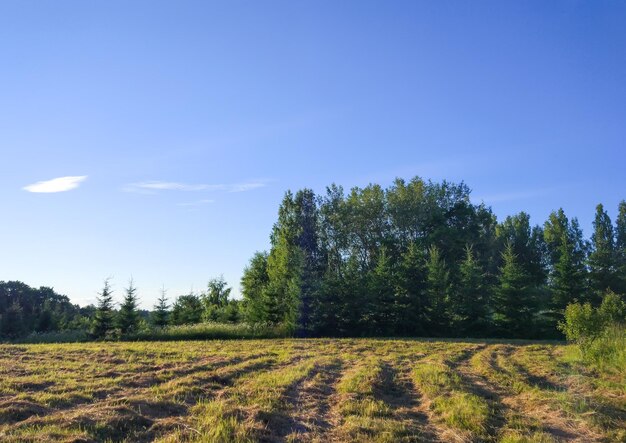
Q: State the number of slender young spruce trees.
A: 3